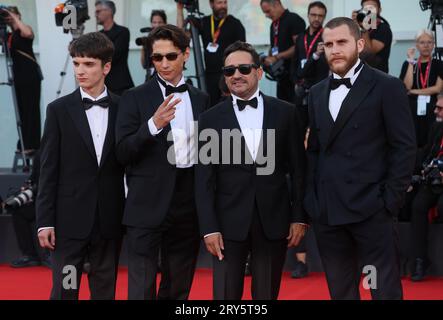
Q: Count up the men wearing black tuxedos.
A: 4